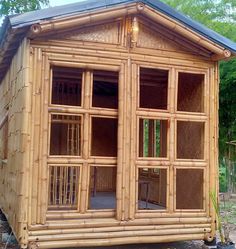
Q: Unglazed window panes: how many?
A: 12